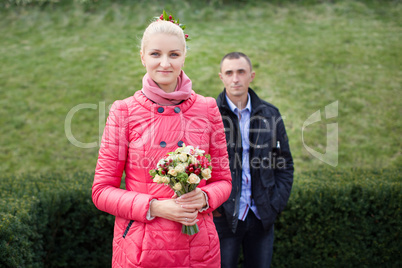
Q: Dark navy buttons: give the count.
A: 4